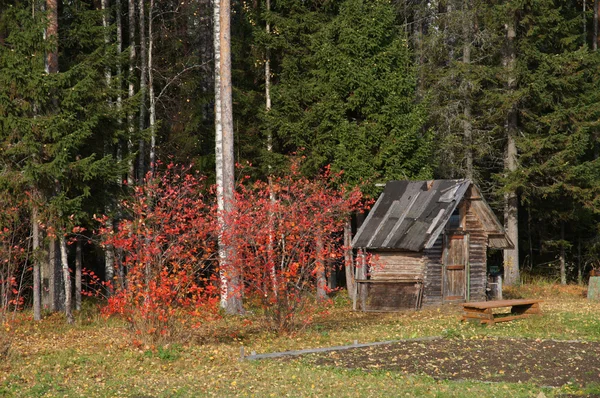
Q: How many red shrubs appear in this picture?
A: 2